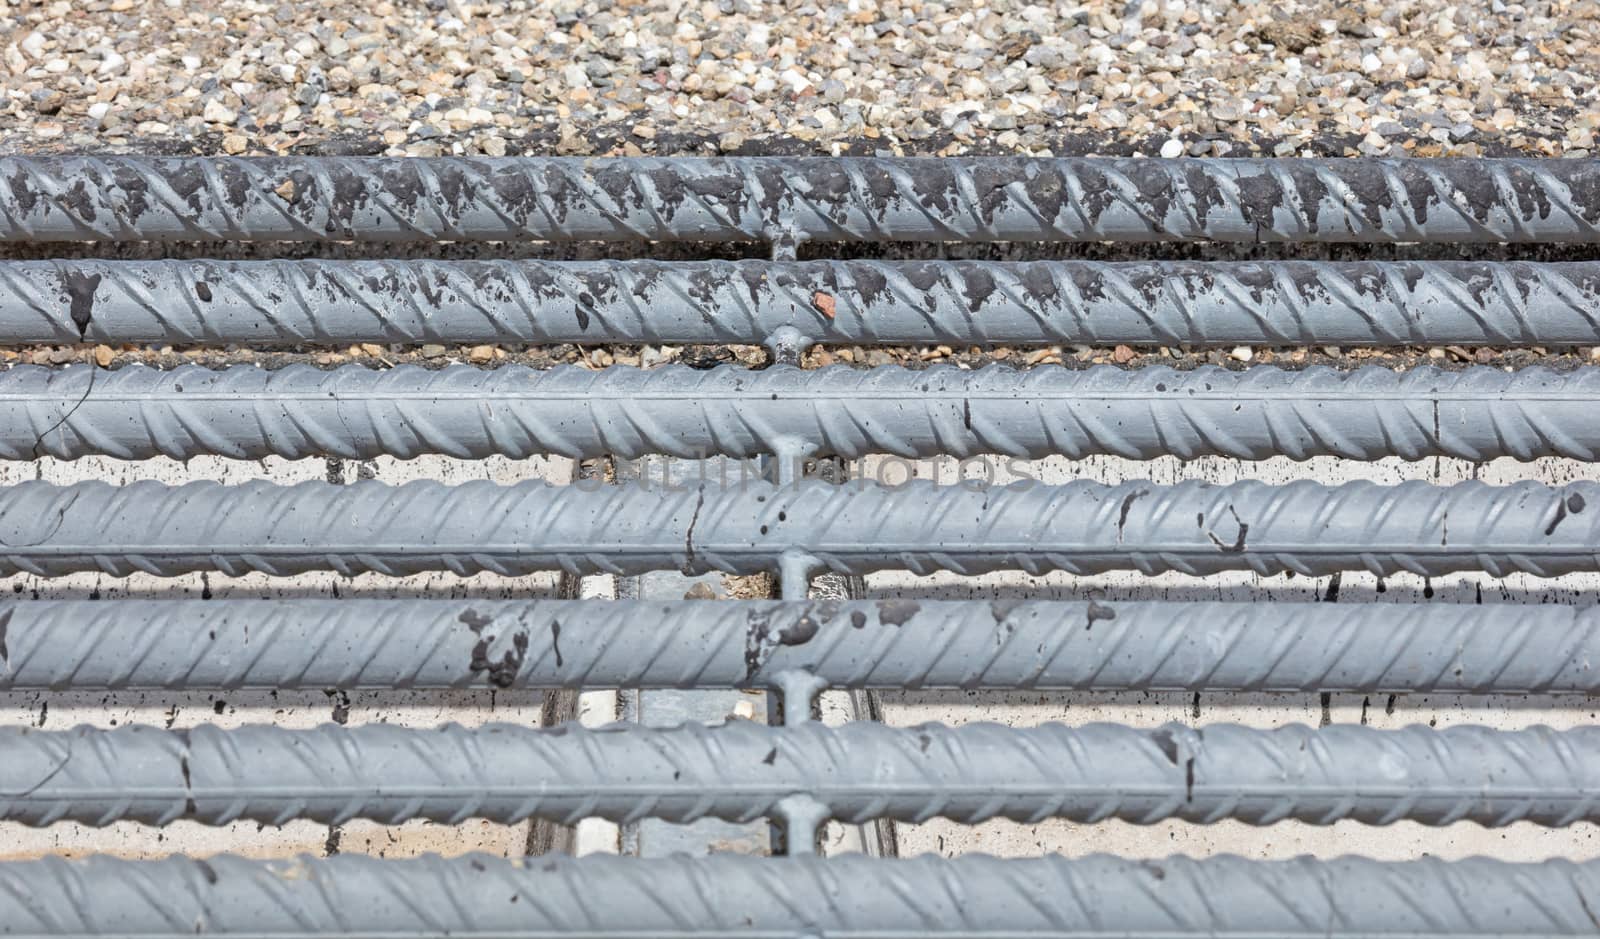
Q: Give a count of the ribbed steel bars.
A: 7